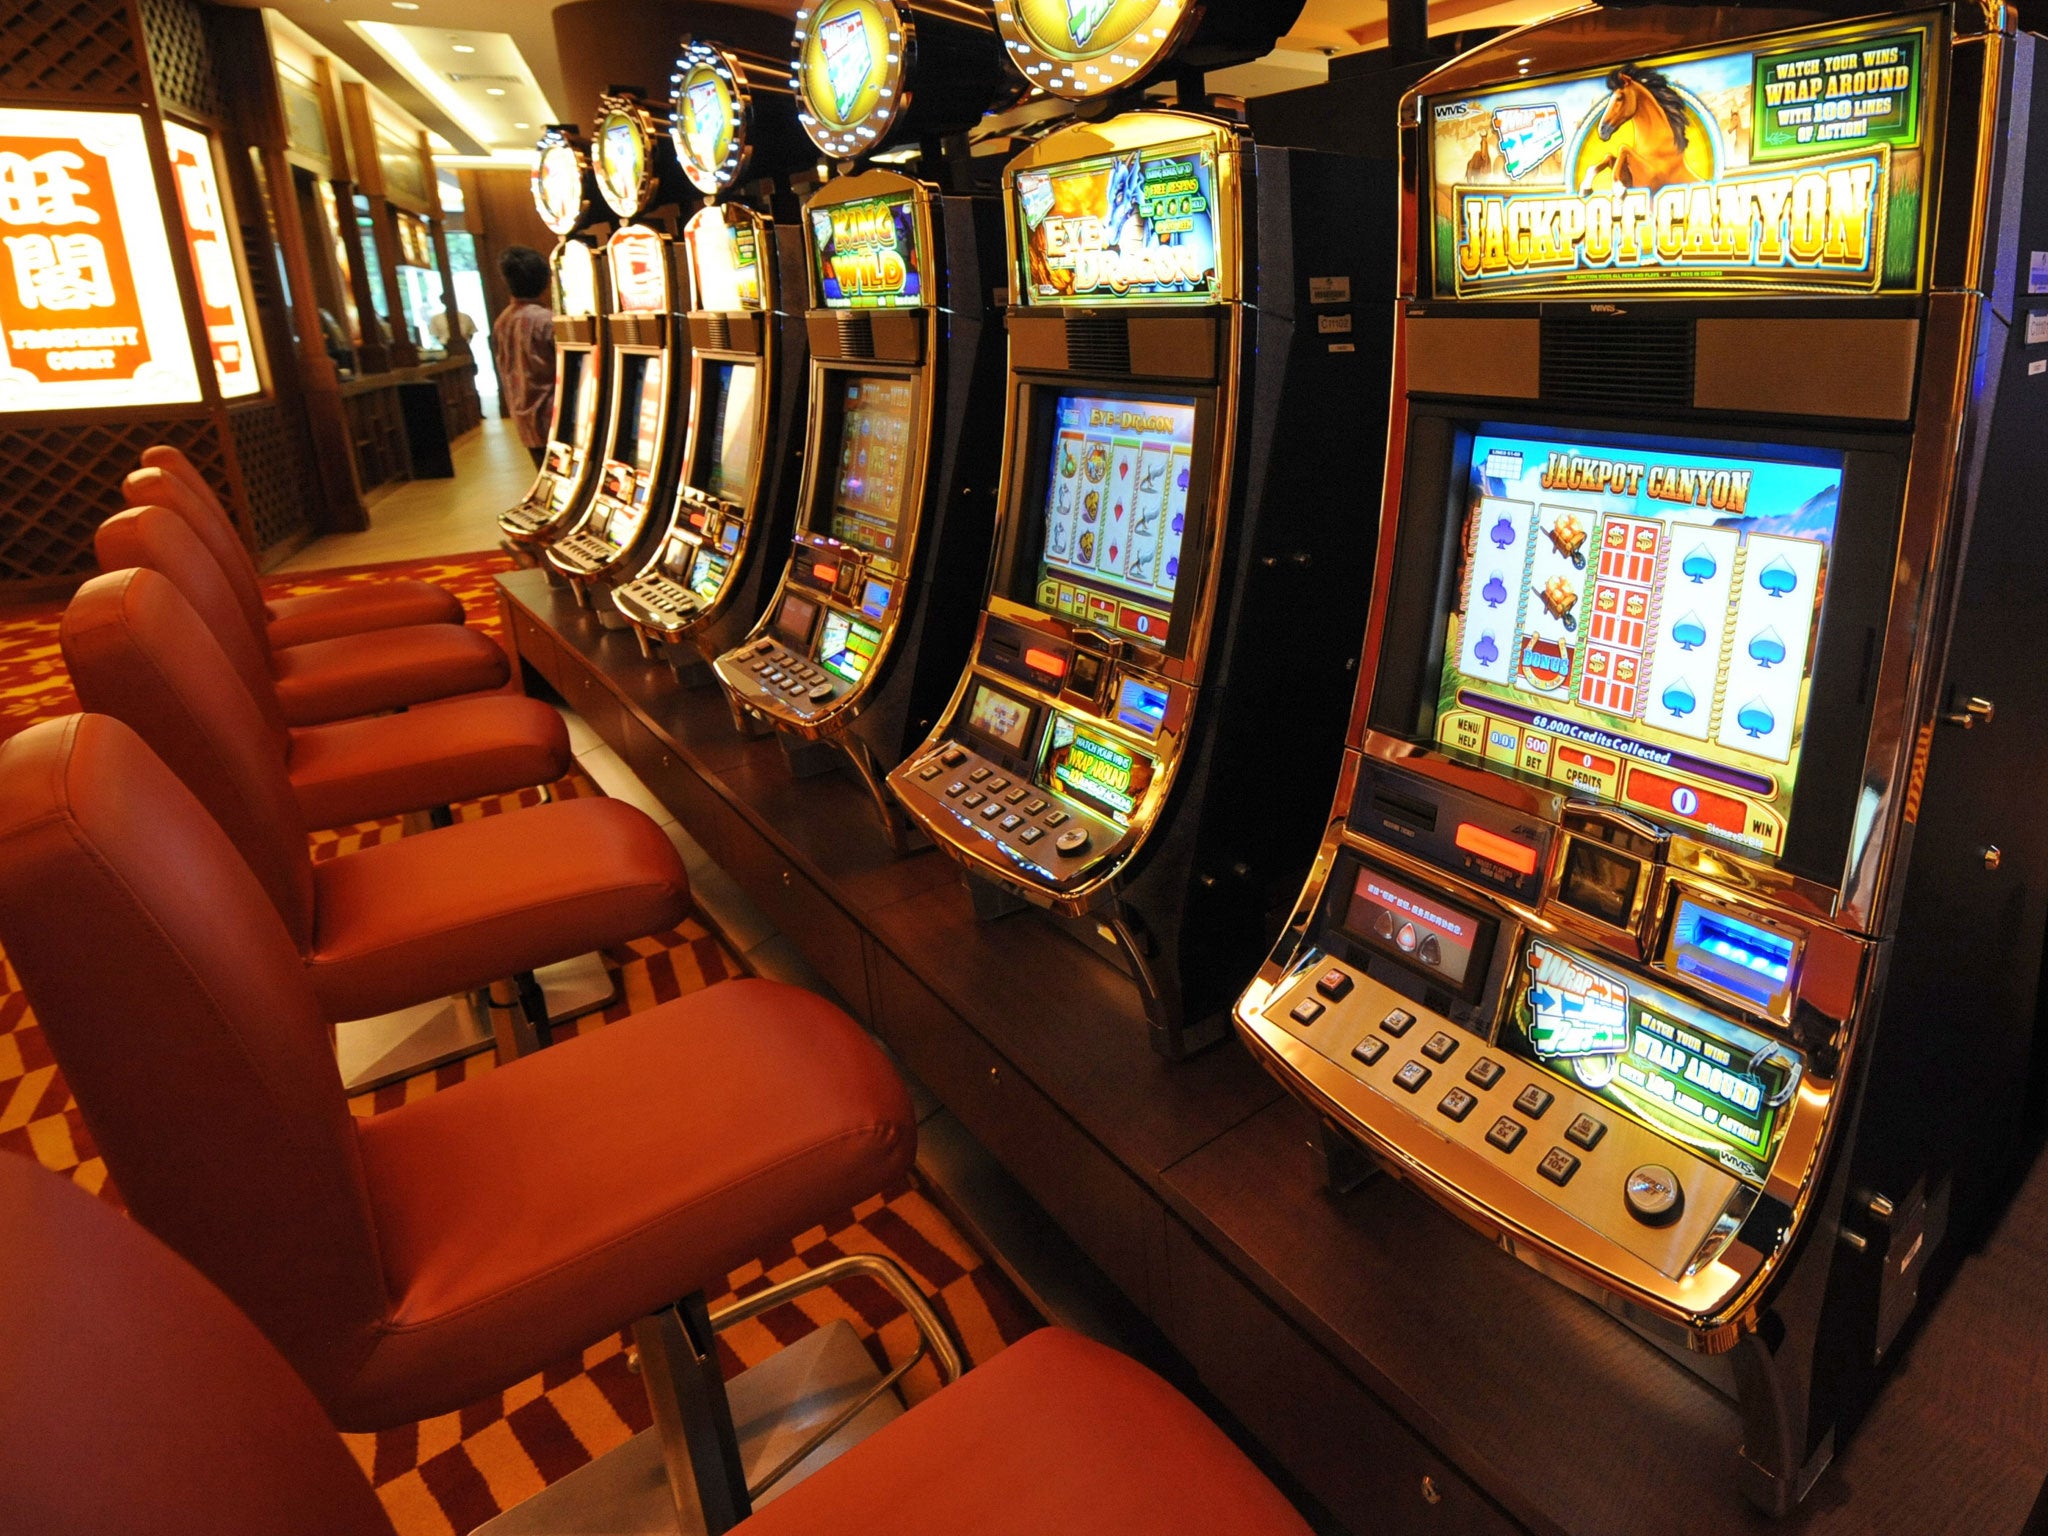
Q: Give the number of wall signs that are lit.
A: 2